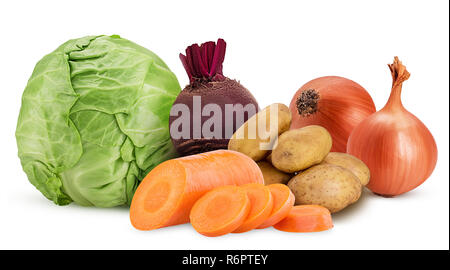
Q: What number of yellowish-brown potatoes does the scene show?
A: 5